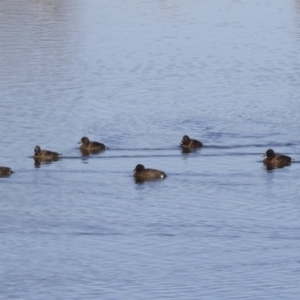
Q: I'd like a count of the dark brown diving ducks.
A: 6